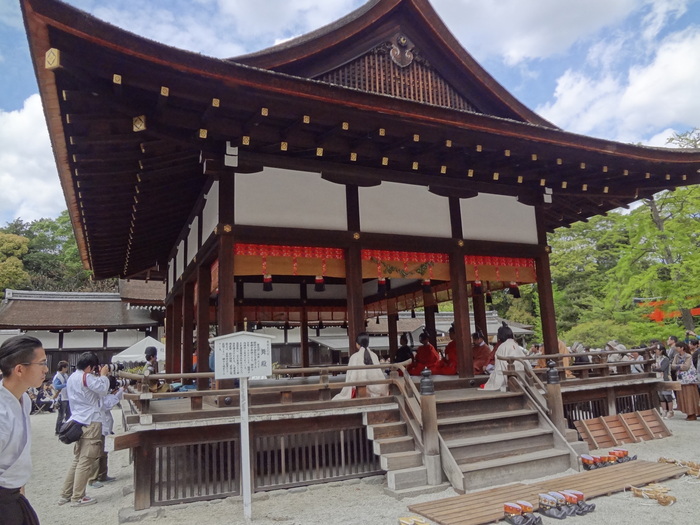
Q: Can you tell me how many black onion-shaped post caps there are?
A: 2